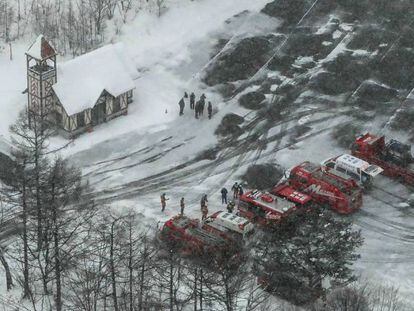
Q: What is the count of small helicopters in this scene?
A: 0